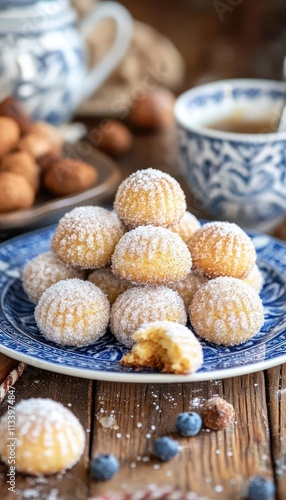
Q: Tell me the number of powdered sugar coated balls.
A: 14